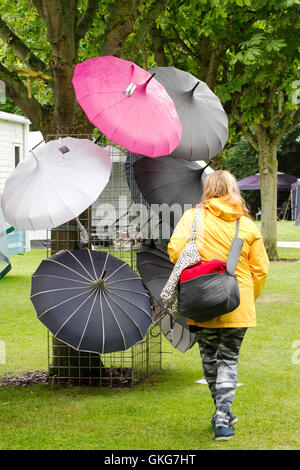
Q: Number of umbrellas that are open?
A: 7